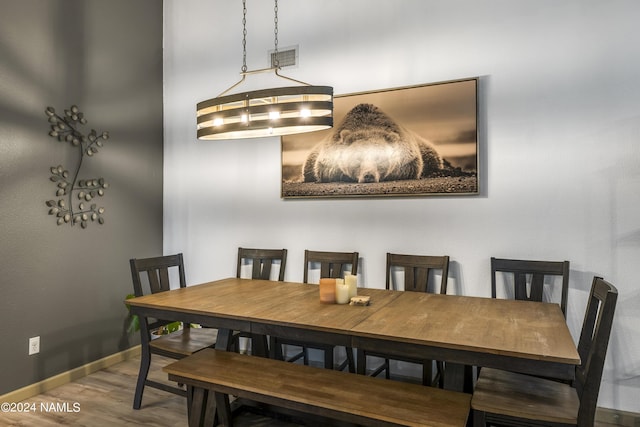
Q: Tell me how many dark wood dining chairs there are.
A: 6